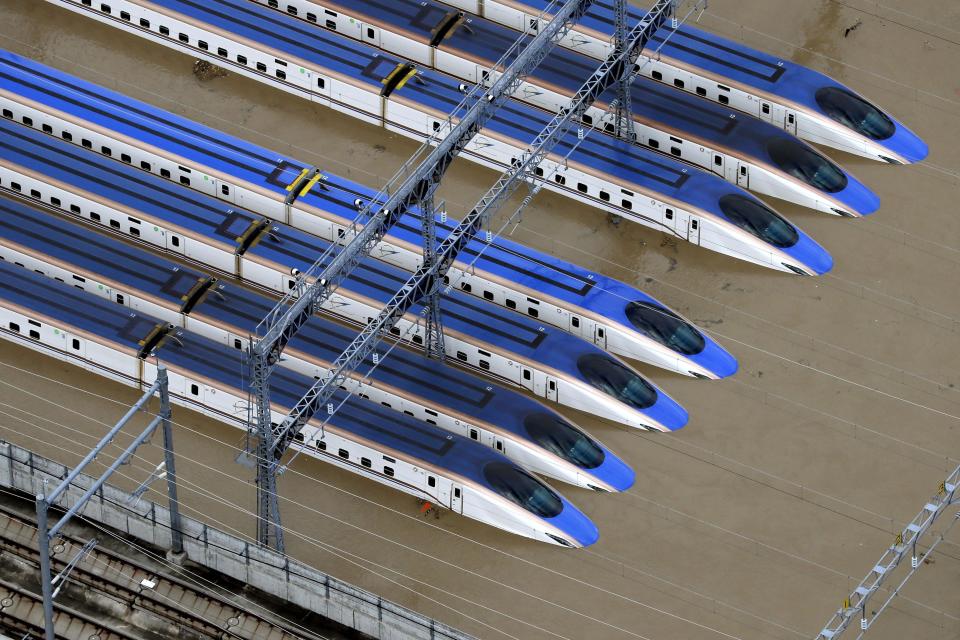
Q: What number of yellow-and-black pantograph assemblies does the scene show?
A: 6